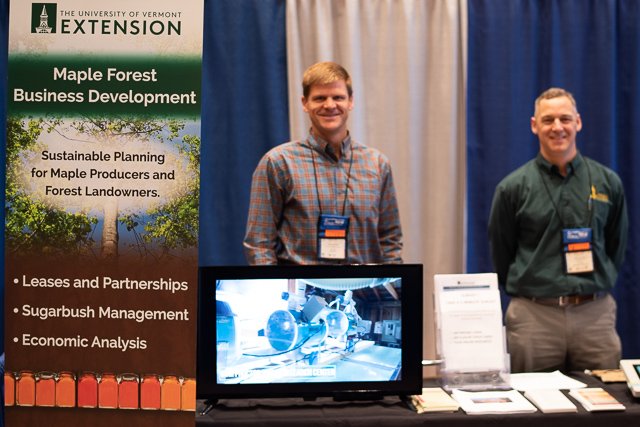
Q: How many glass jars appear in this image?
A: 10